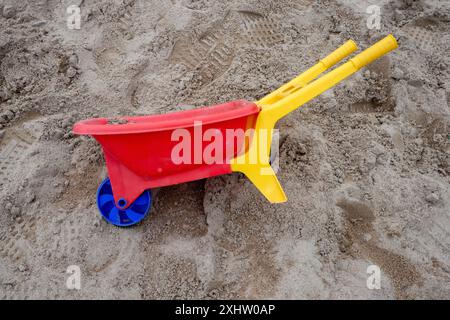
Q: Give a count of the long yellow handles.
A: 2